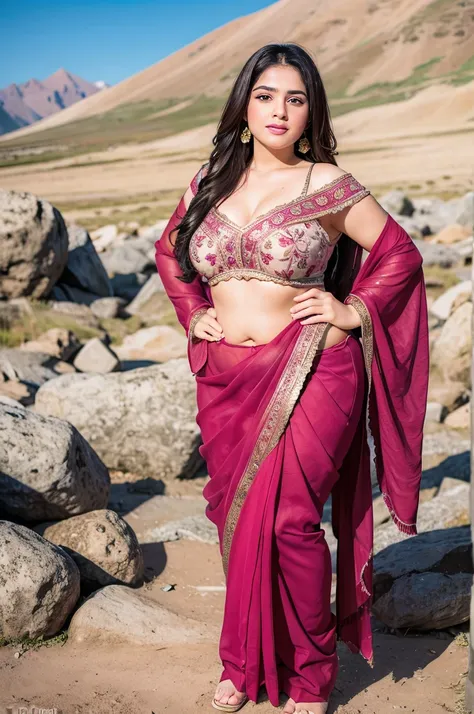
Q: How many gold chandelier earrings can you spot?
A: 2